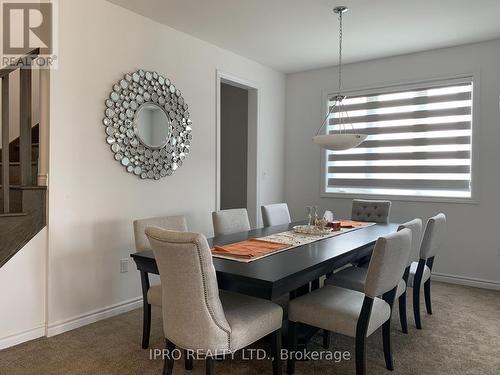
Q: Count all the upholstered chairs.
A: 8